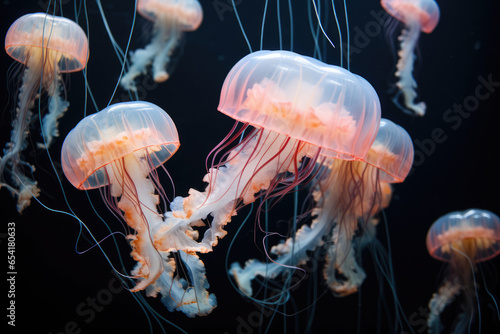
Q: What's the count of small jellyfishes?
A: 4